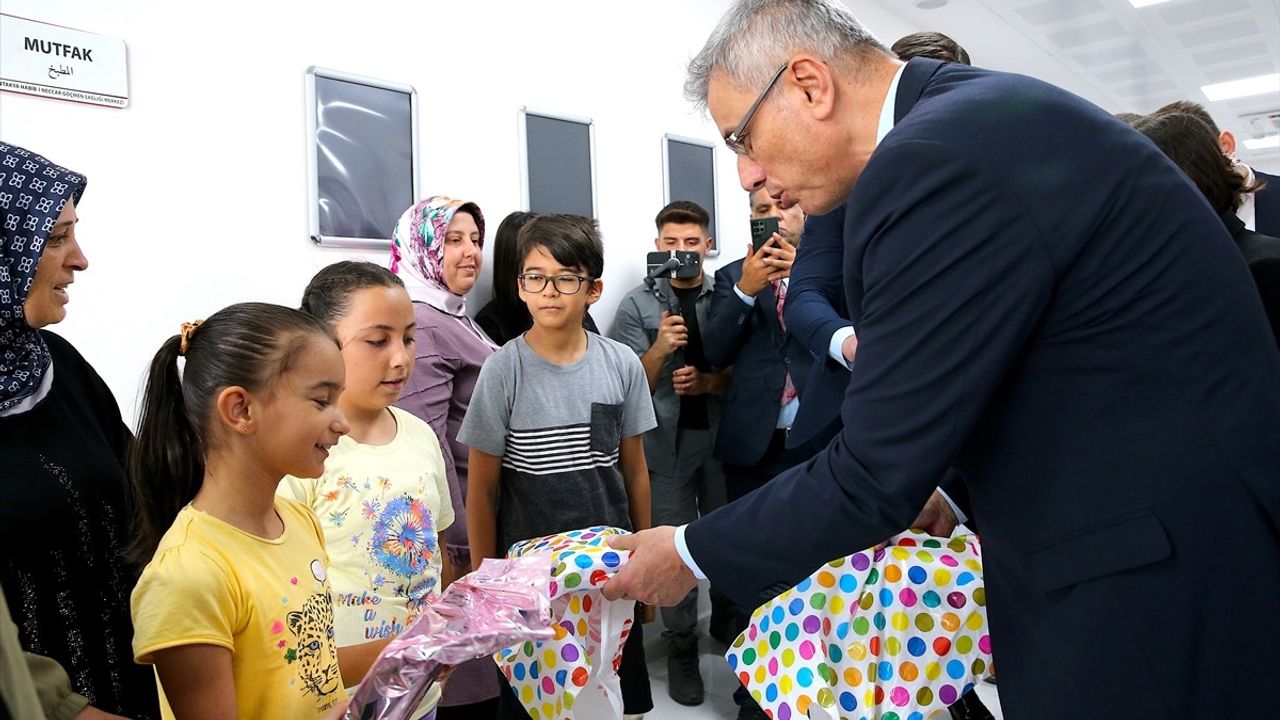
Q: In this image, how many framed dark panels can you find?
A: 3